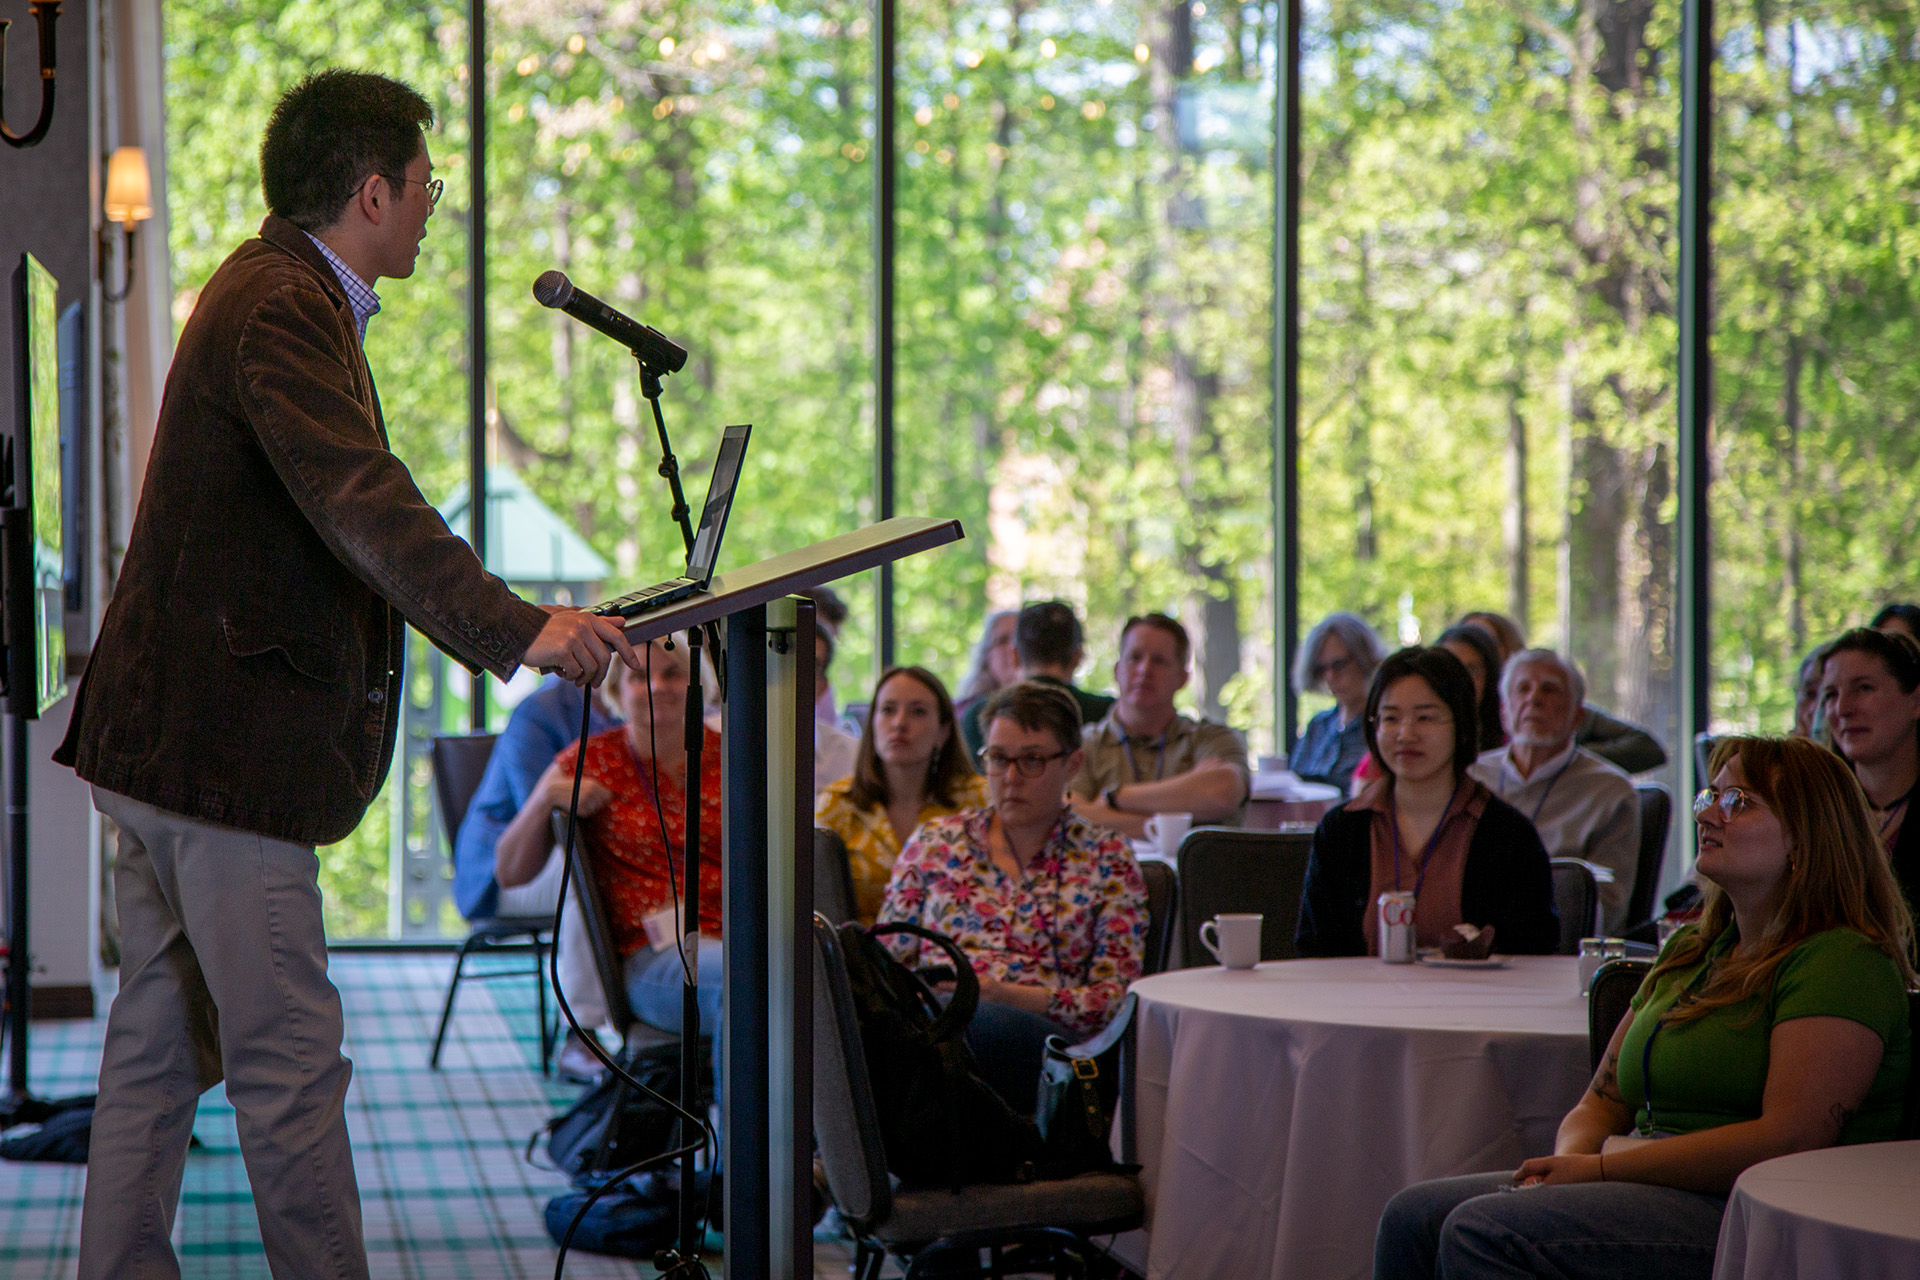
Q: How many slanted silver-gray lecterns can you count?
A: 1